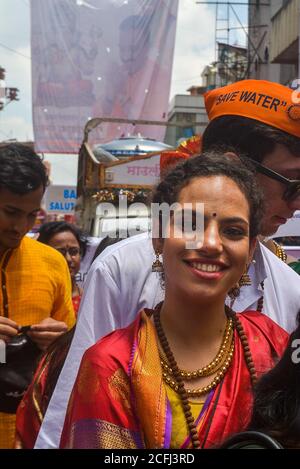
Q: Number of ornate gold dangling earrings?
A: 2